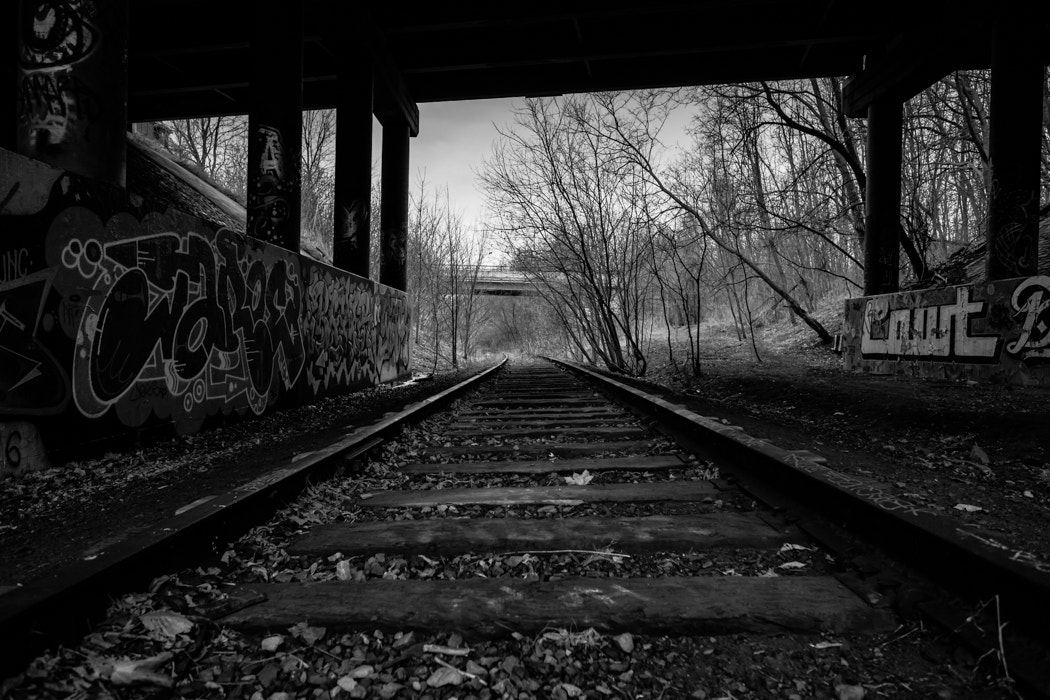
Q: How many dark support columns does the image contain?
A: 6